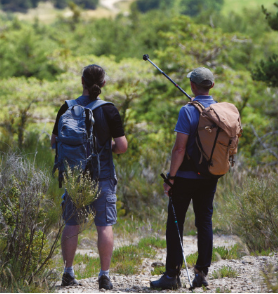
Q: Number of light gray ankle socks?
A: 2